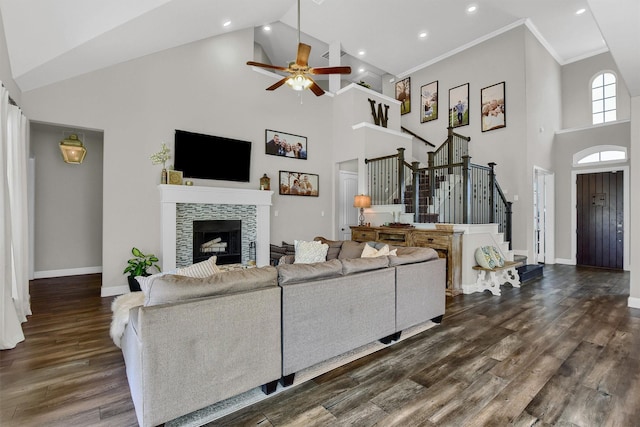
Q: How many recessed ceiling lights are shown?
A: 7